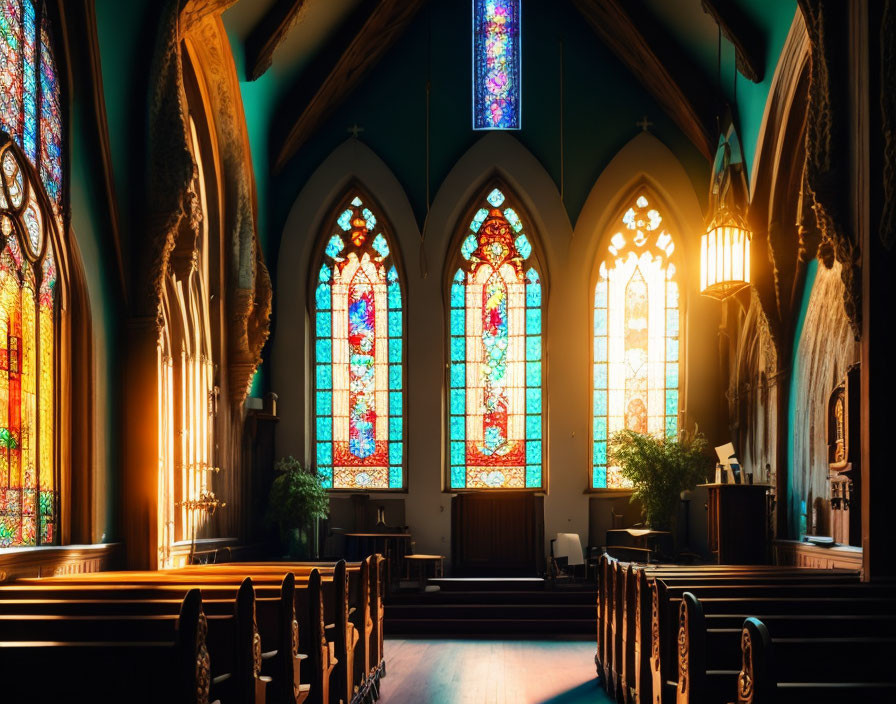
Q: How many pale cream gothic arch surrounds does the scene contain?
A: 3